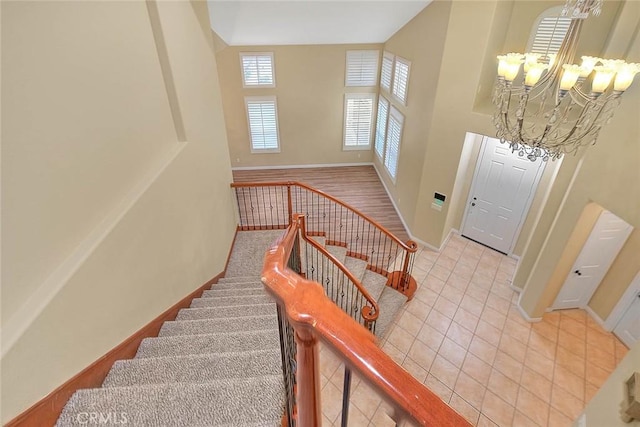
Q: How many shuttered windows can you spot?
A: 9